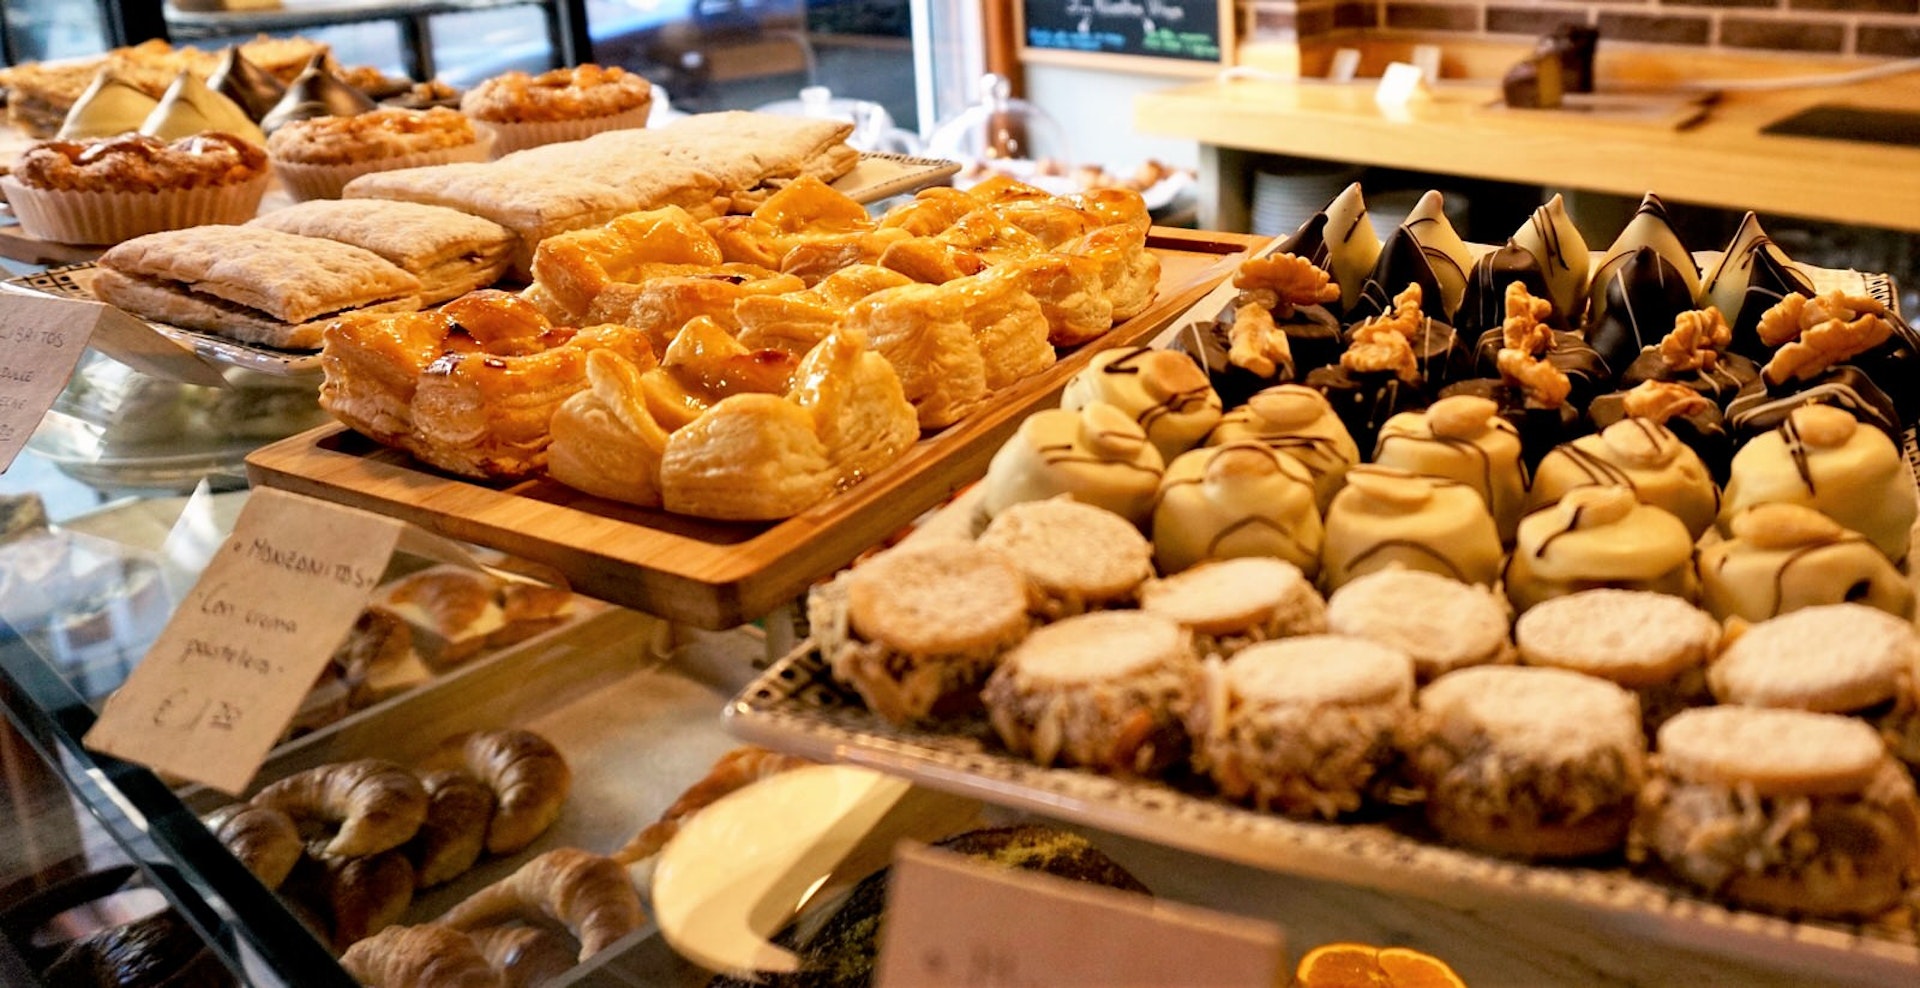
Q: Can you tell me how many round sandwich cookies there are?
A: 10